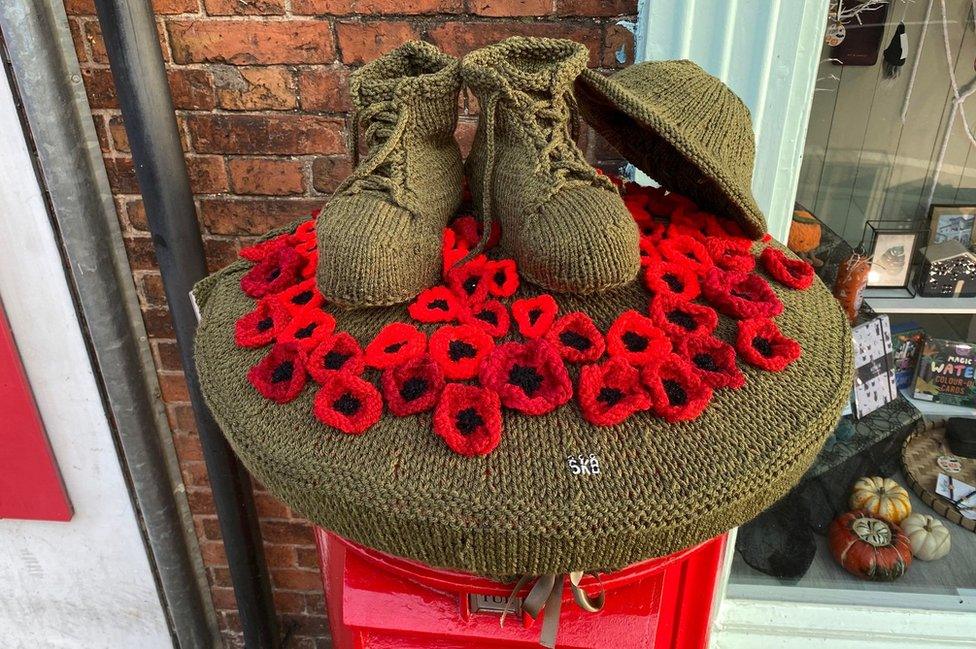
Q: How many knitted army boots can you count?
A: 2